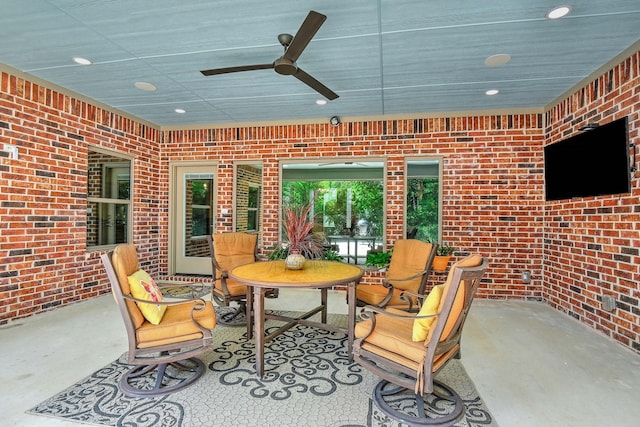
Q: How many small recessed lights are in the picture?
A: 5